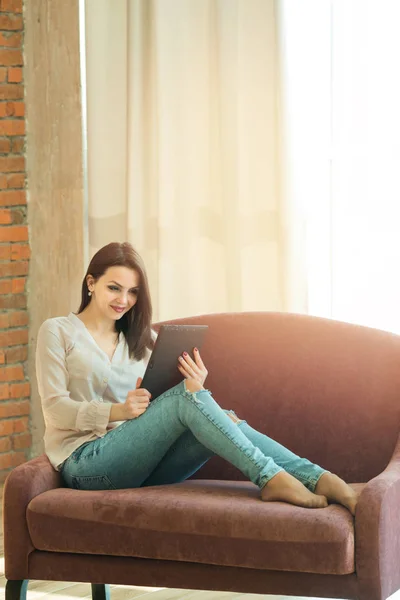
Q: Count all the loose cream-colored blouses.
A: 1